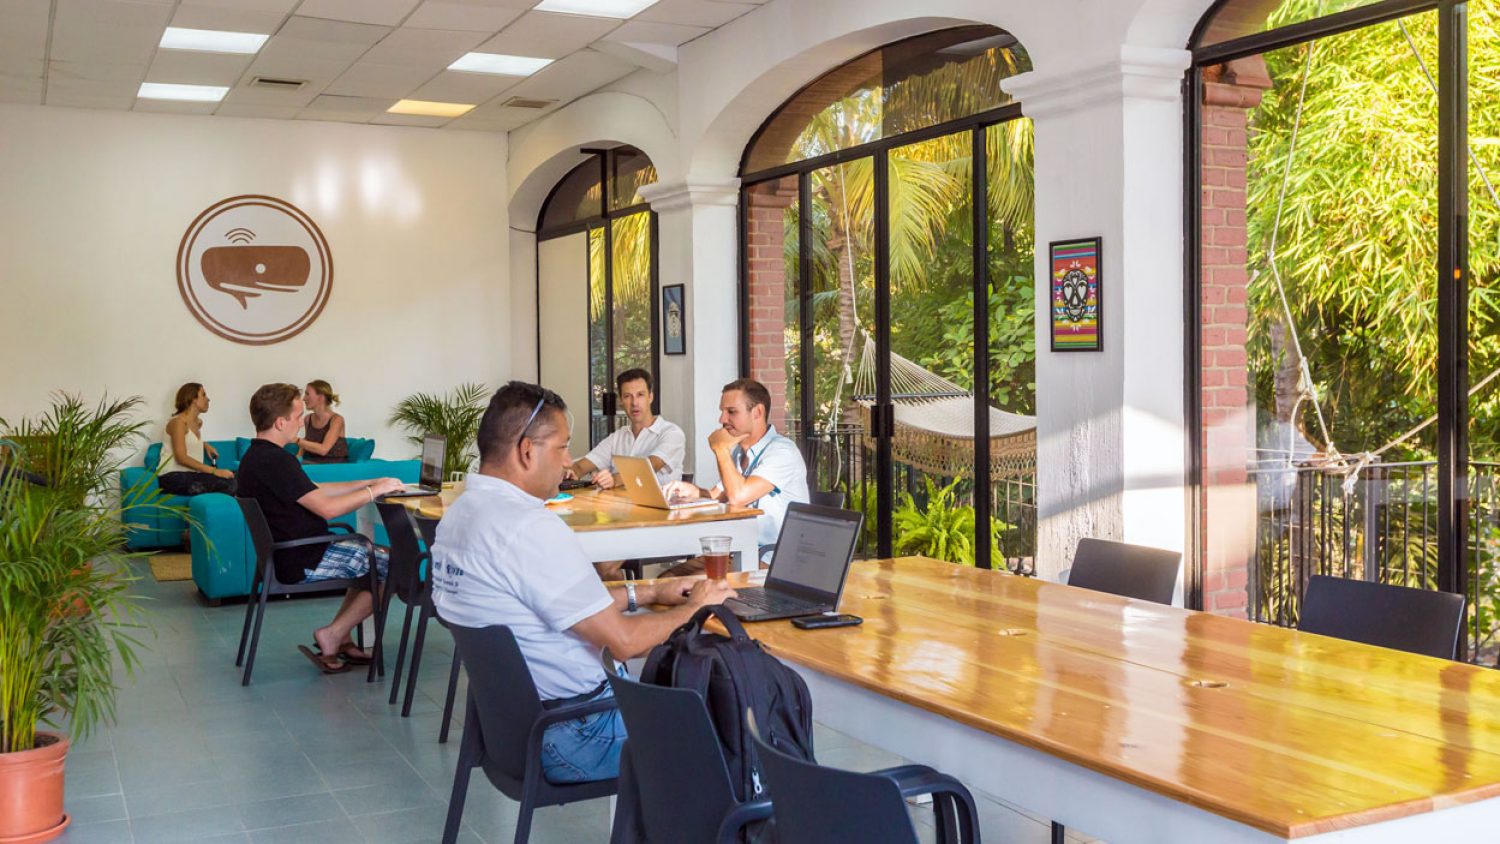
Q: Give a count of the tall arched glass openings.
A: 3